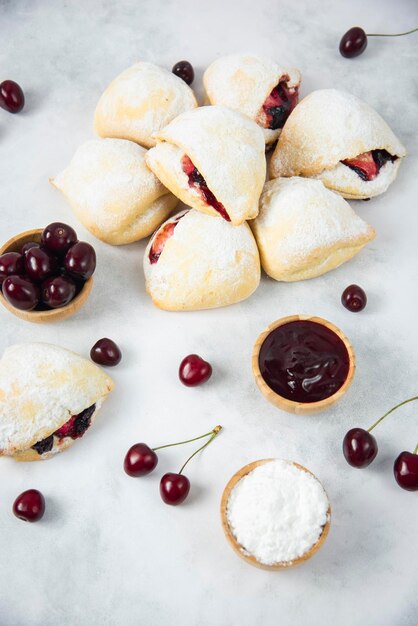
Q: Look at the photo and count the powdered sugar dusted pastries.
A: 8